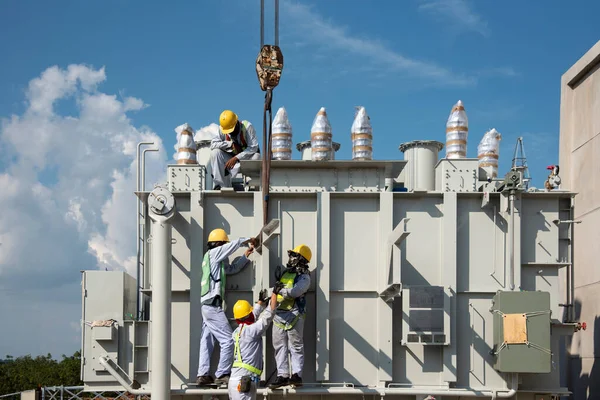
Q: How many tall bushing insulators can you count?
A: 6